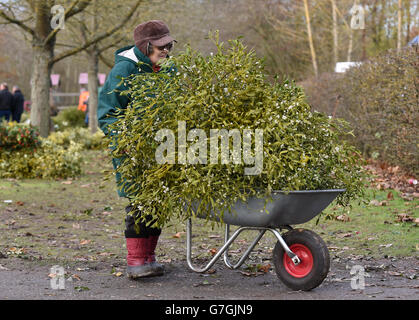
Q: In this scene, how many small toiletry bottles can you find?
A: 0